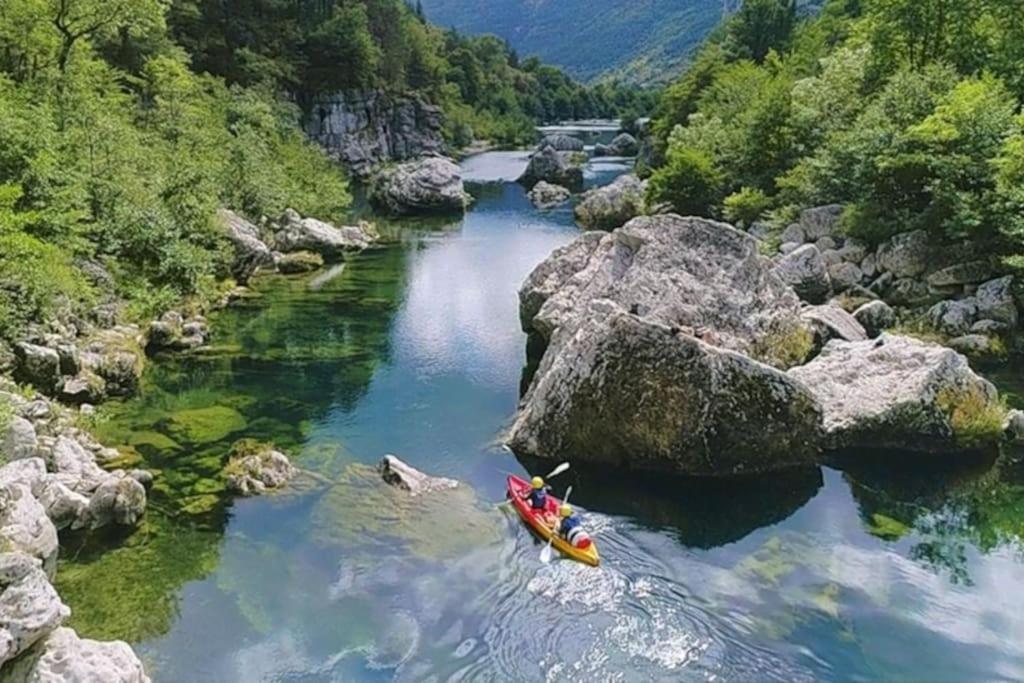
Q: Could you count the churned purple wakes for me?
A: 0